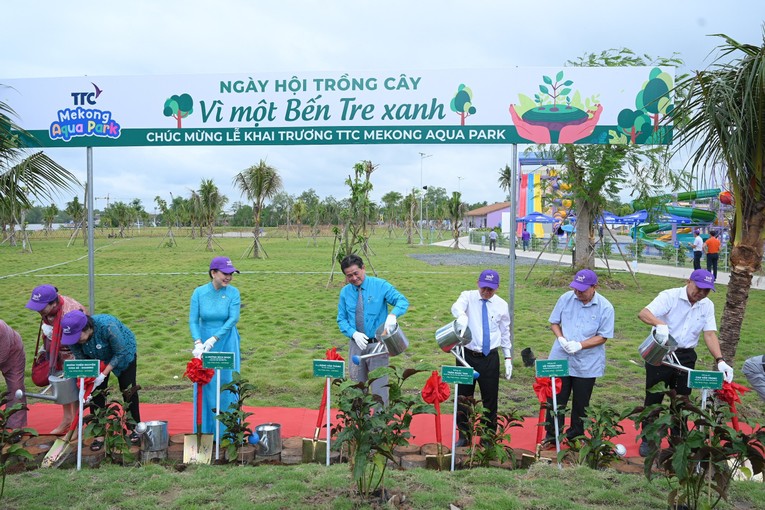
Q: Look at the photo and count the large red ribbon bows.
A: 6